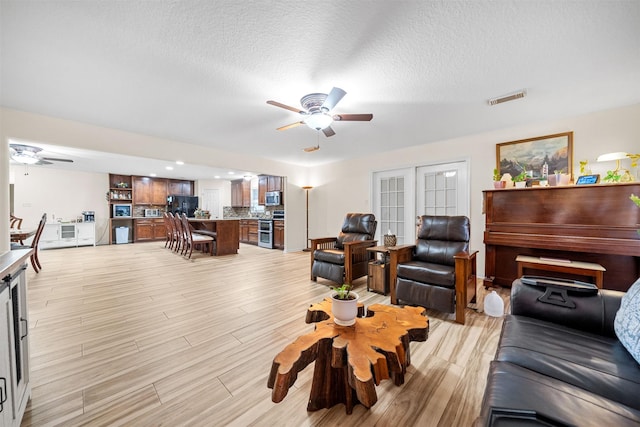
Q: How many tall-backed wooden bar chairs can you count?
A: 4